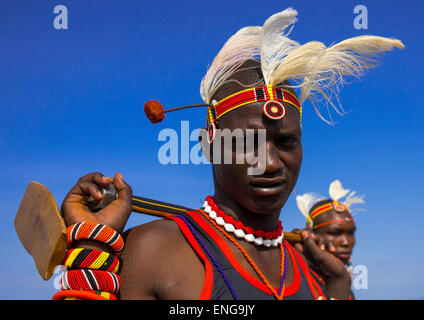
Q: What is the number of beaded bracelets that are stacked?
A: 4